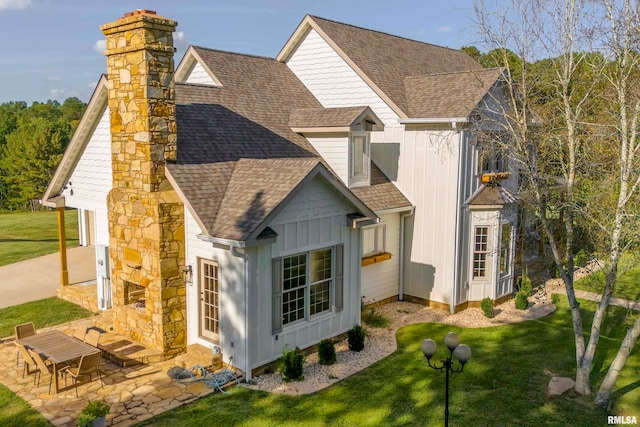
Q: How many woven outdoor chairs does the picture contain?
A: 6